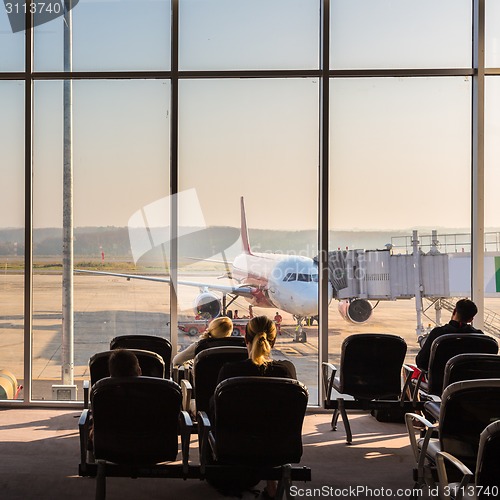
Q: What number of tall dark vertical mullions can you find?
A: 4